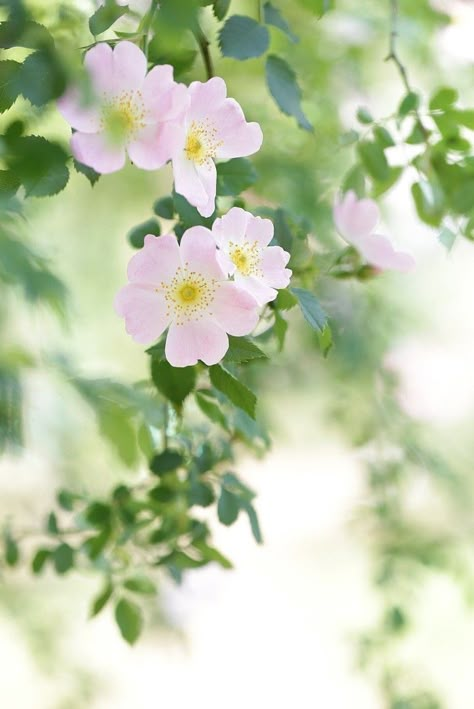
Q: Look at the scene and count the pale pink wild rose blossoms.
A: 5